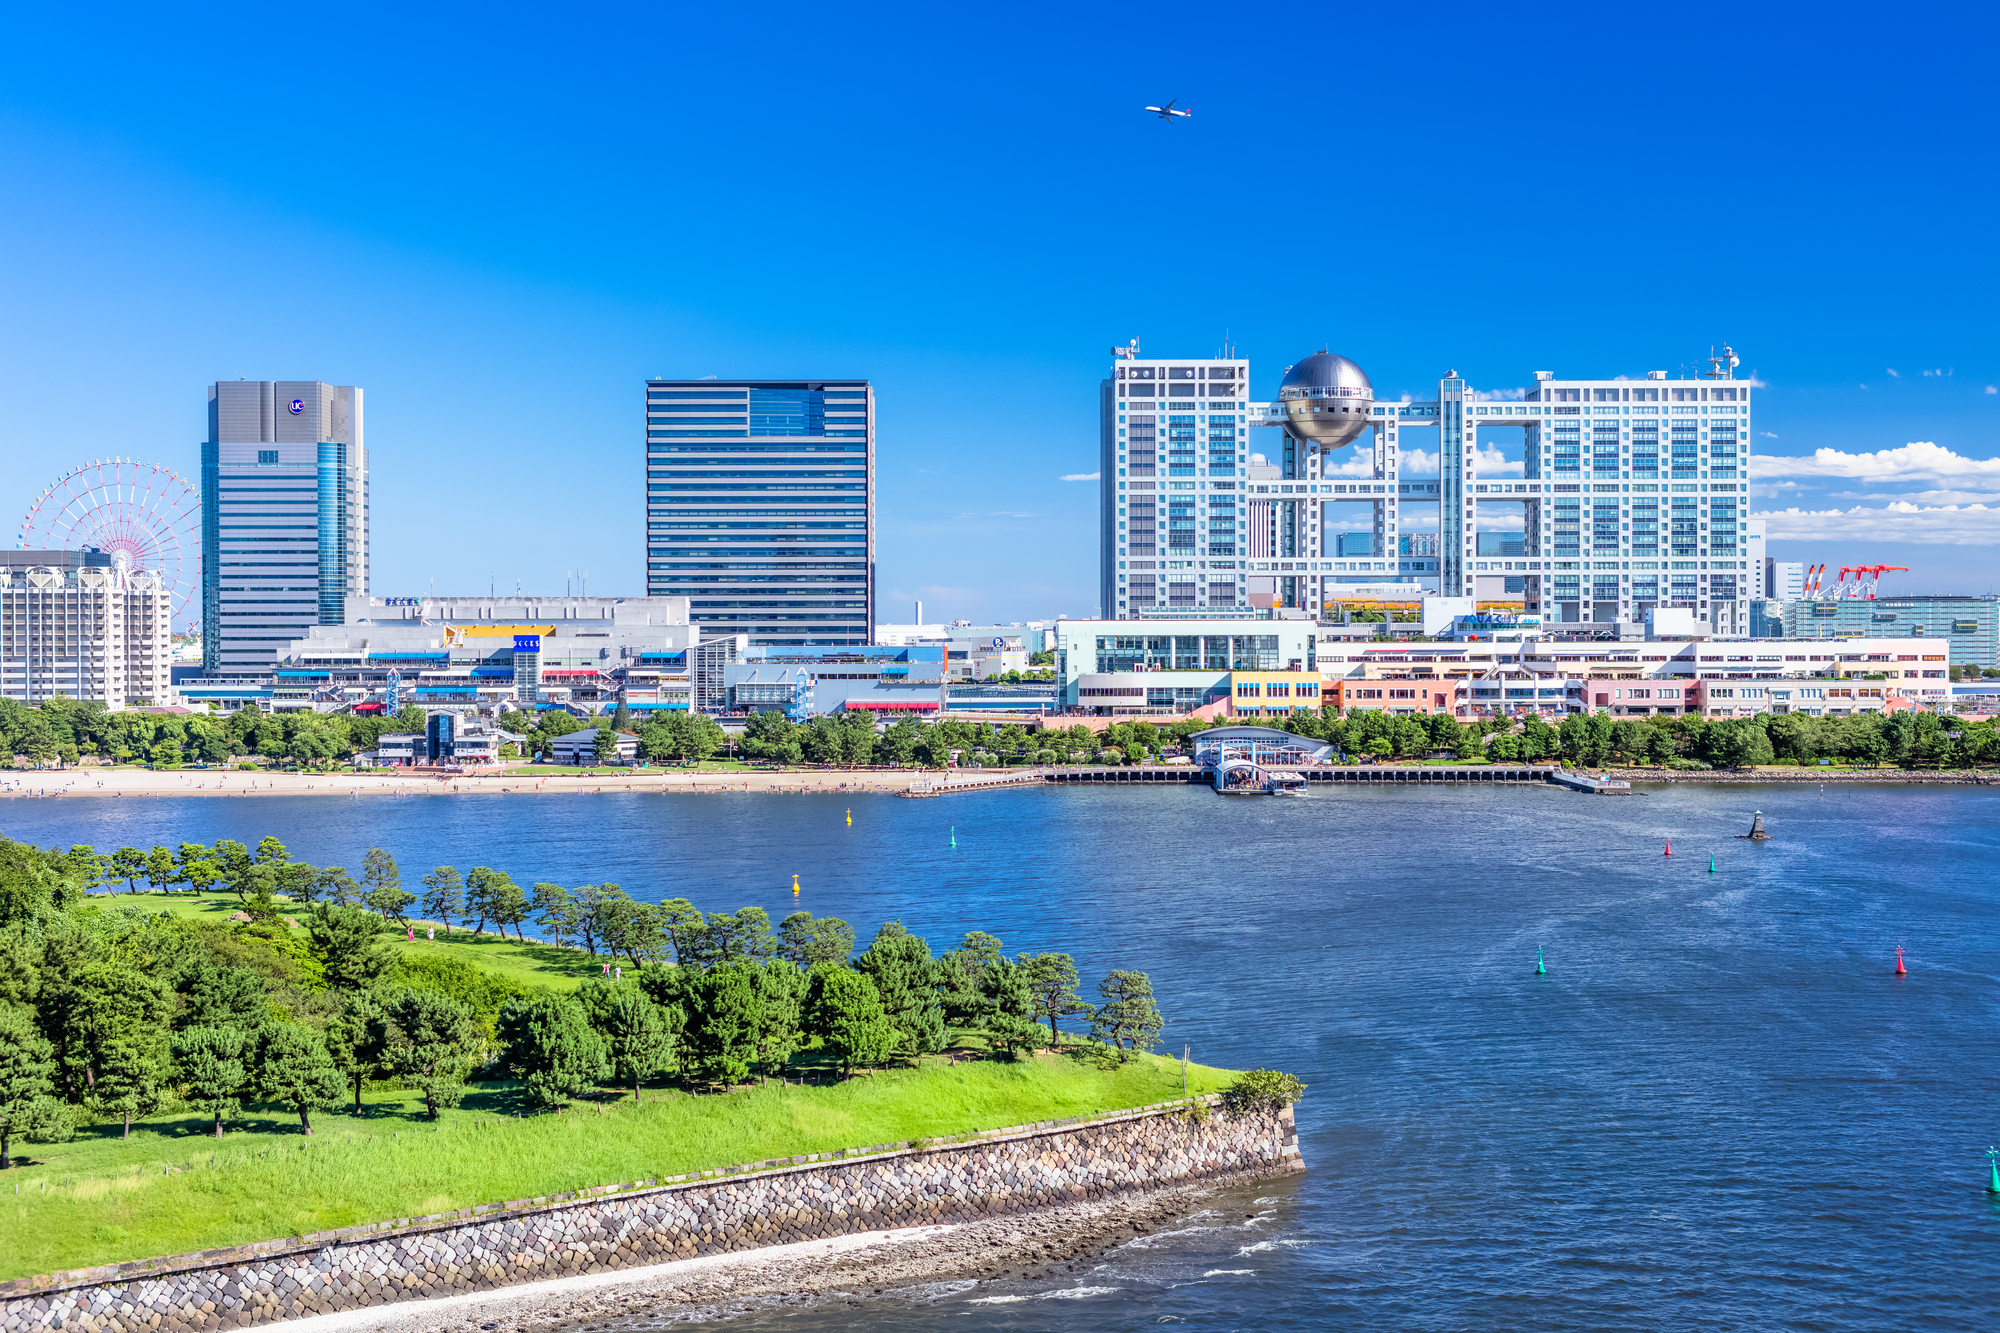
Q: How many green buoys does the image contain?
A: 4